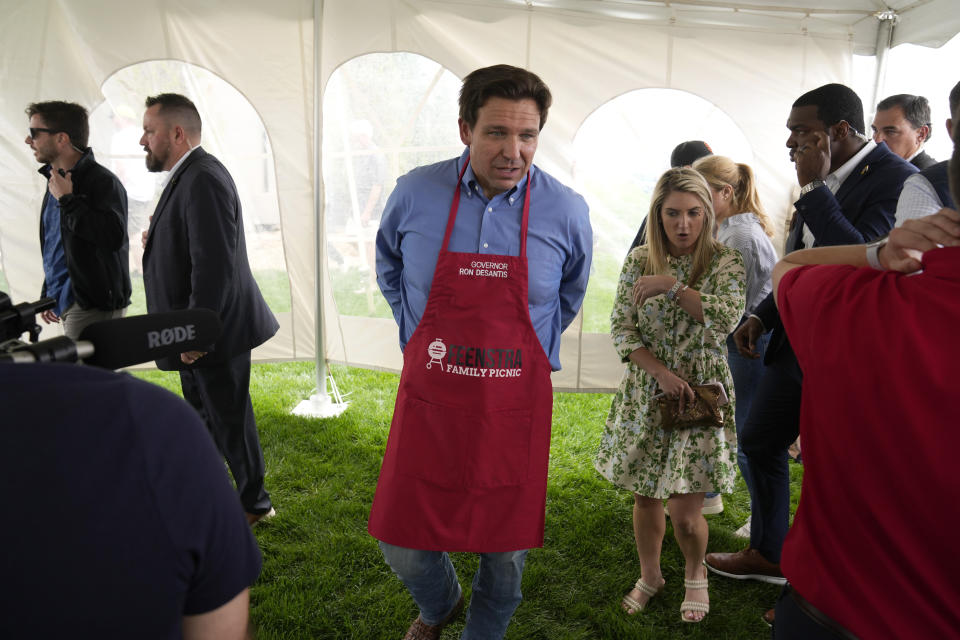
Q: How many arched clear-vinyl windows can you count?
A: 3